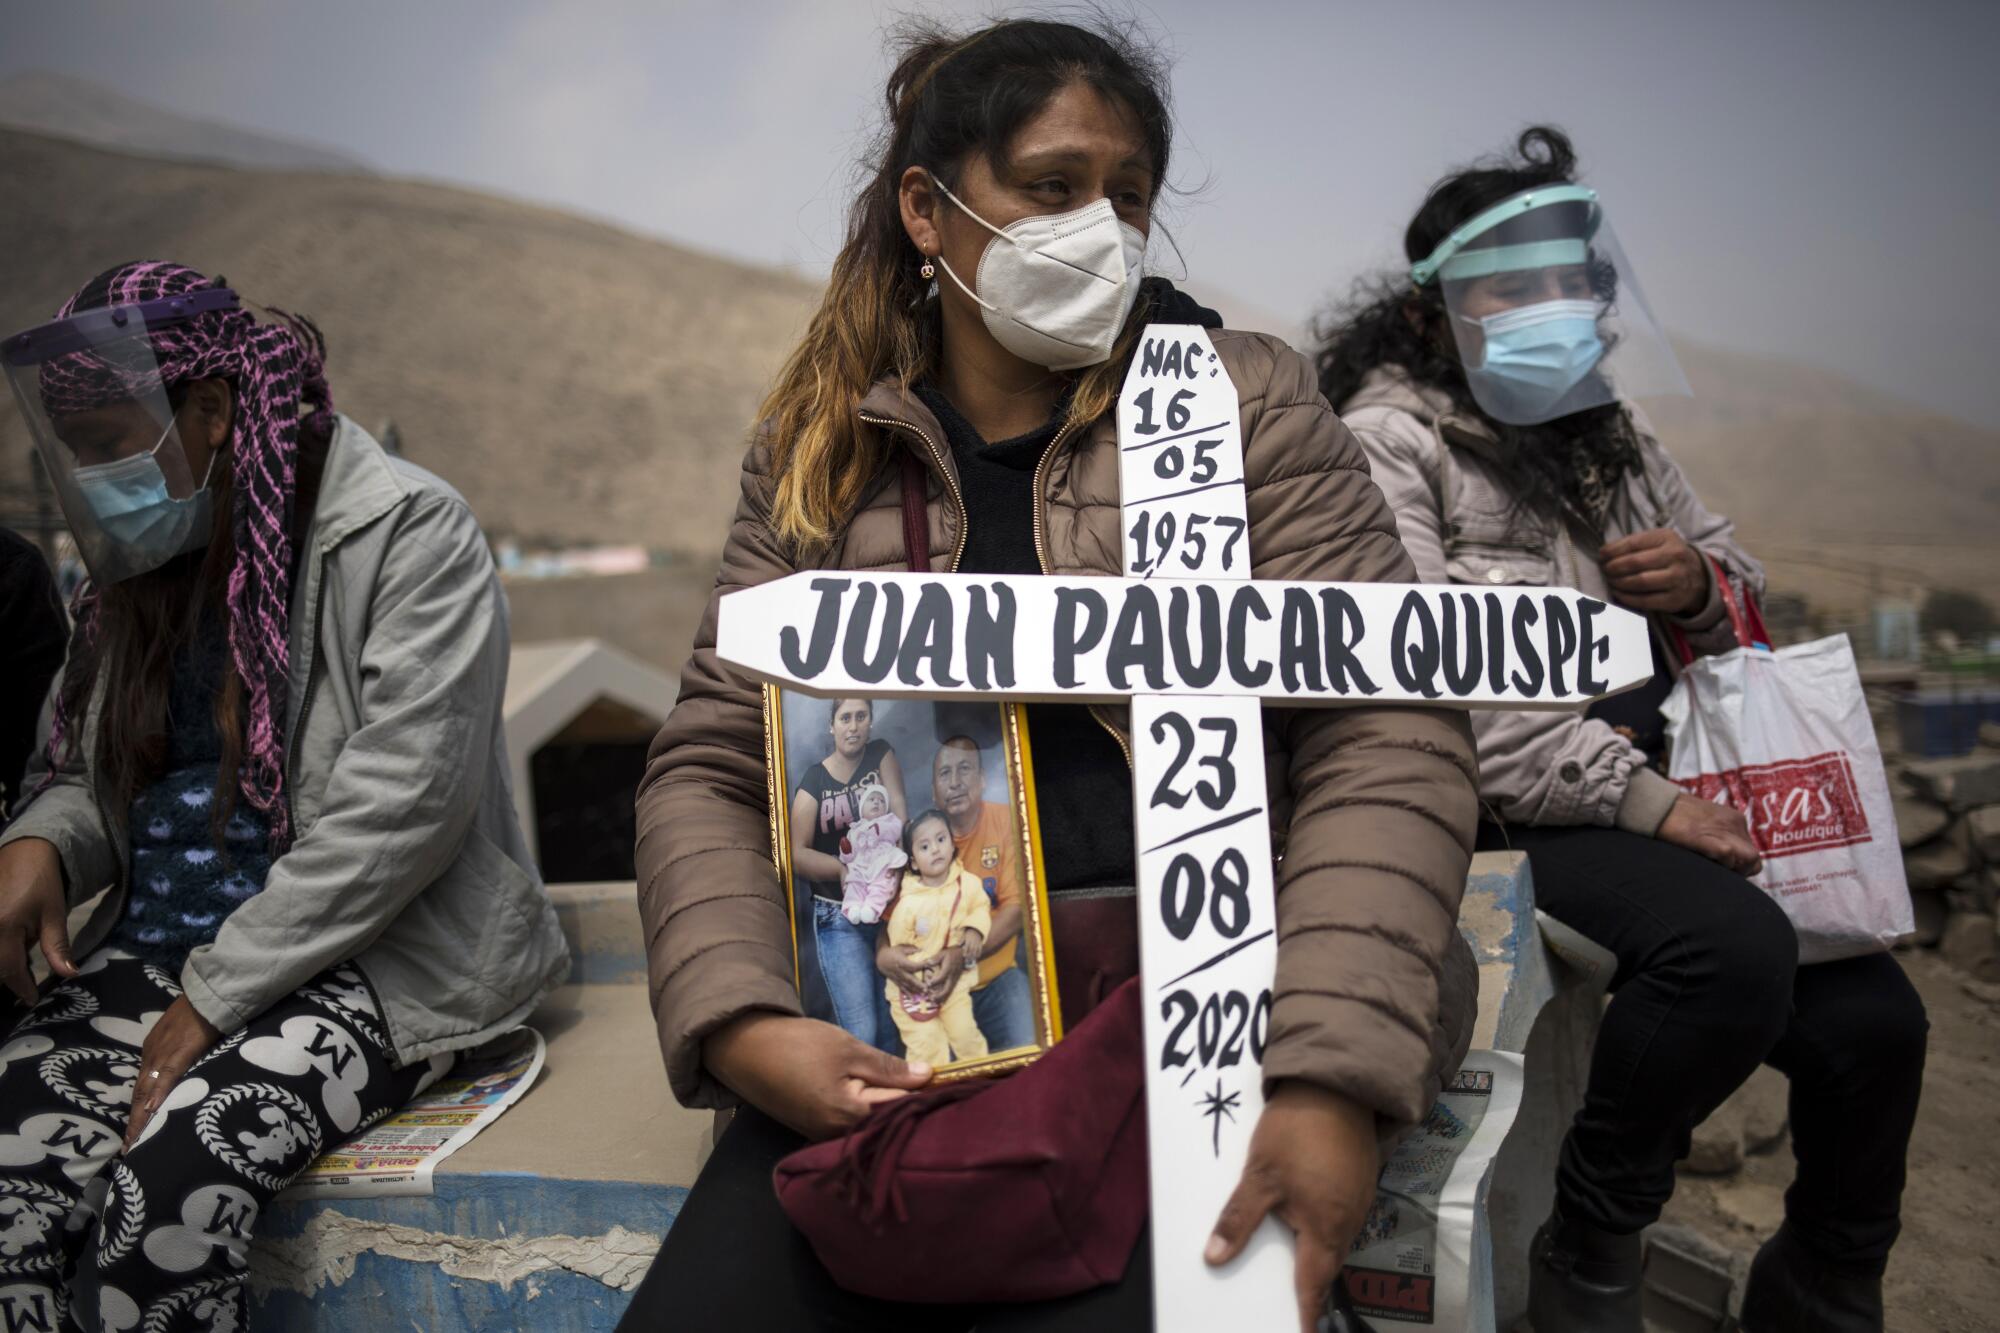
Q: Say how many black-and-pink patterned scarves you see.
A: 1